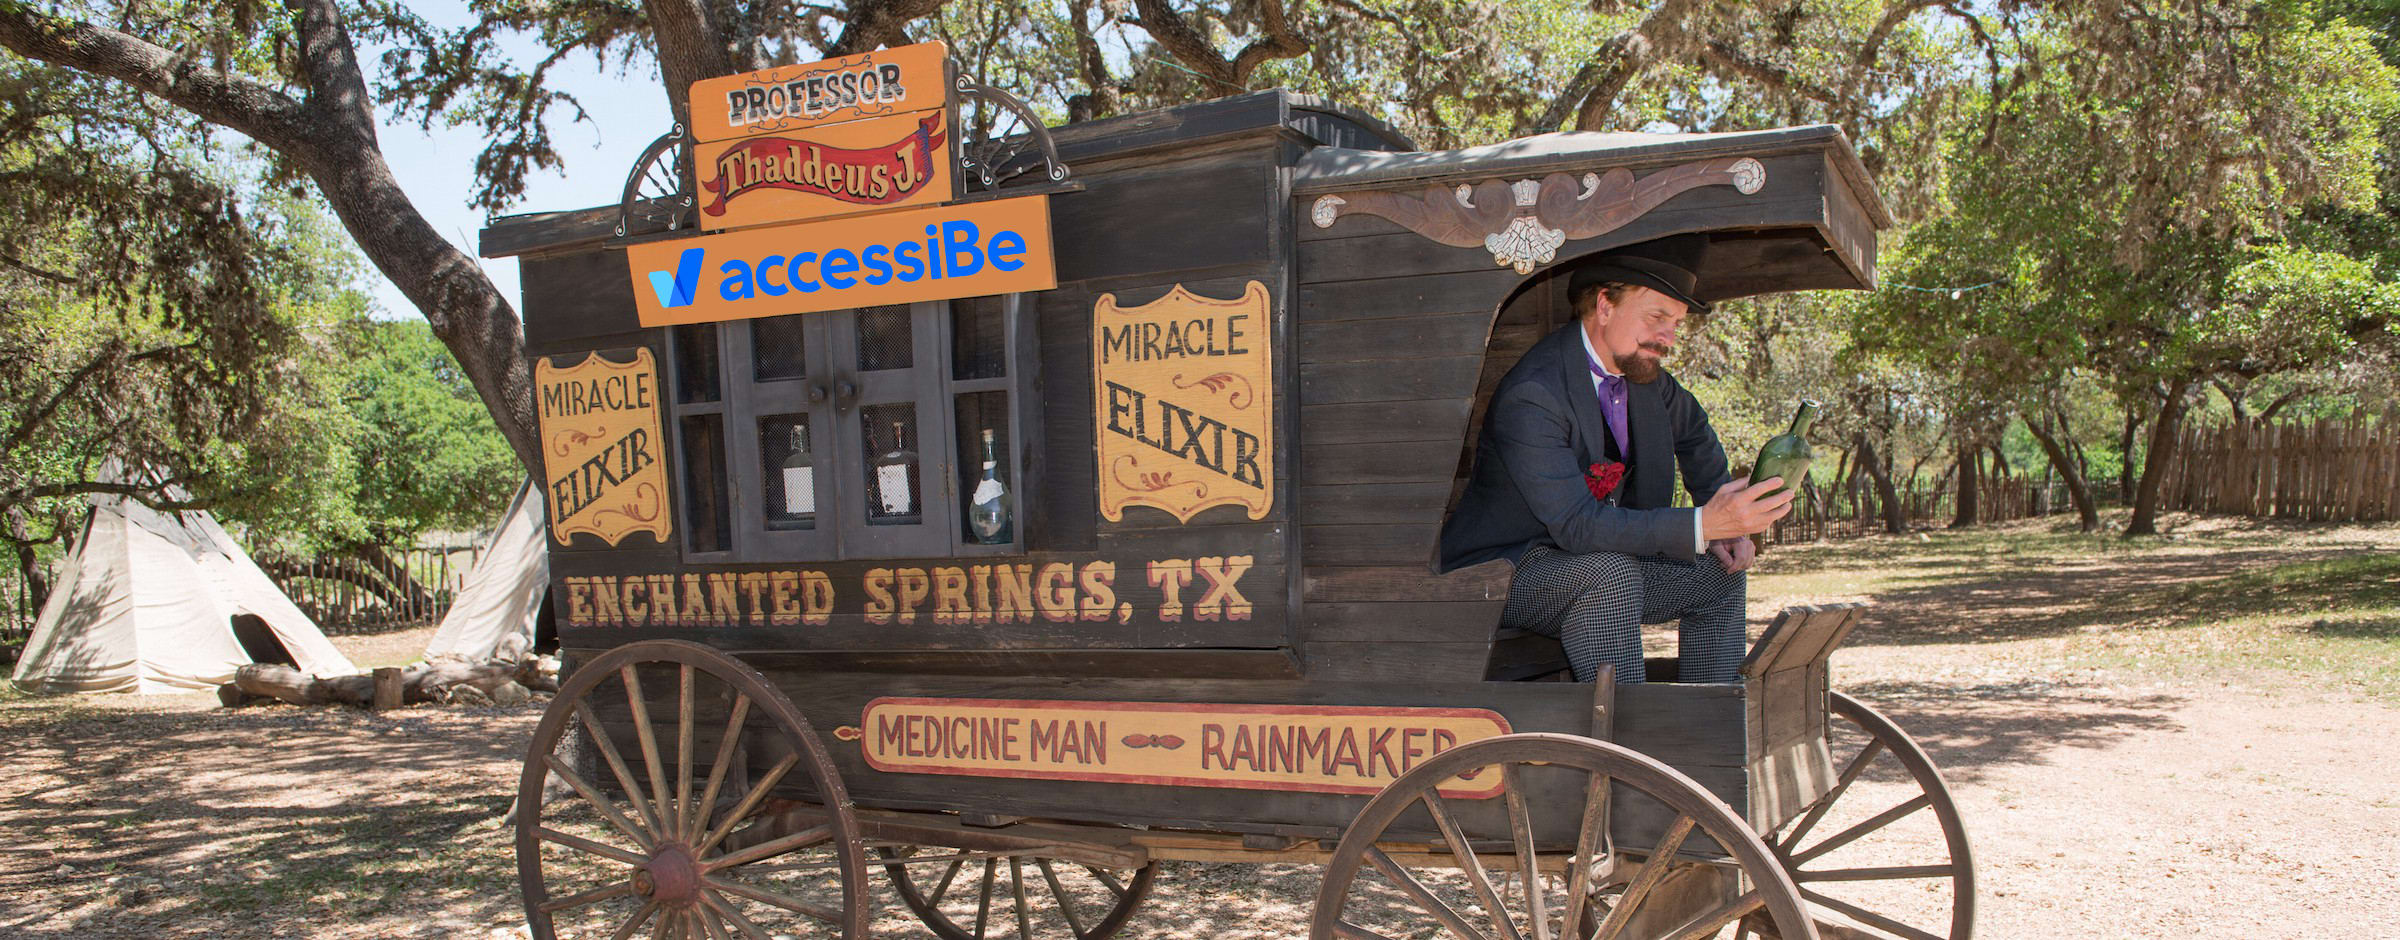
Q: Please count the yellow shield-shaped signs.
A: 2